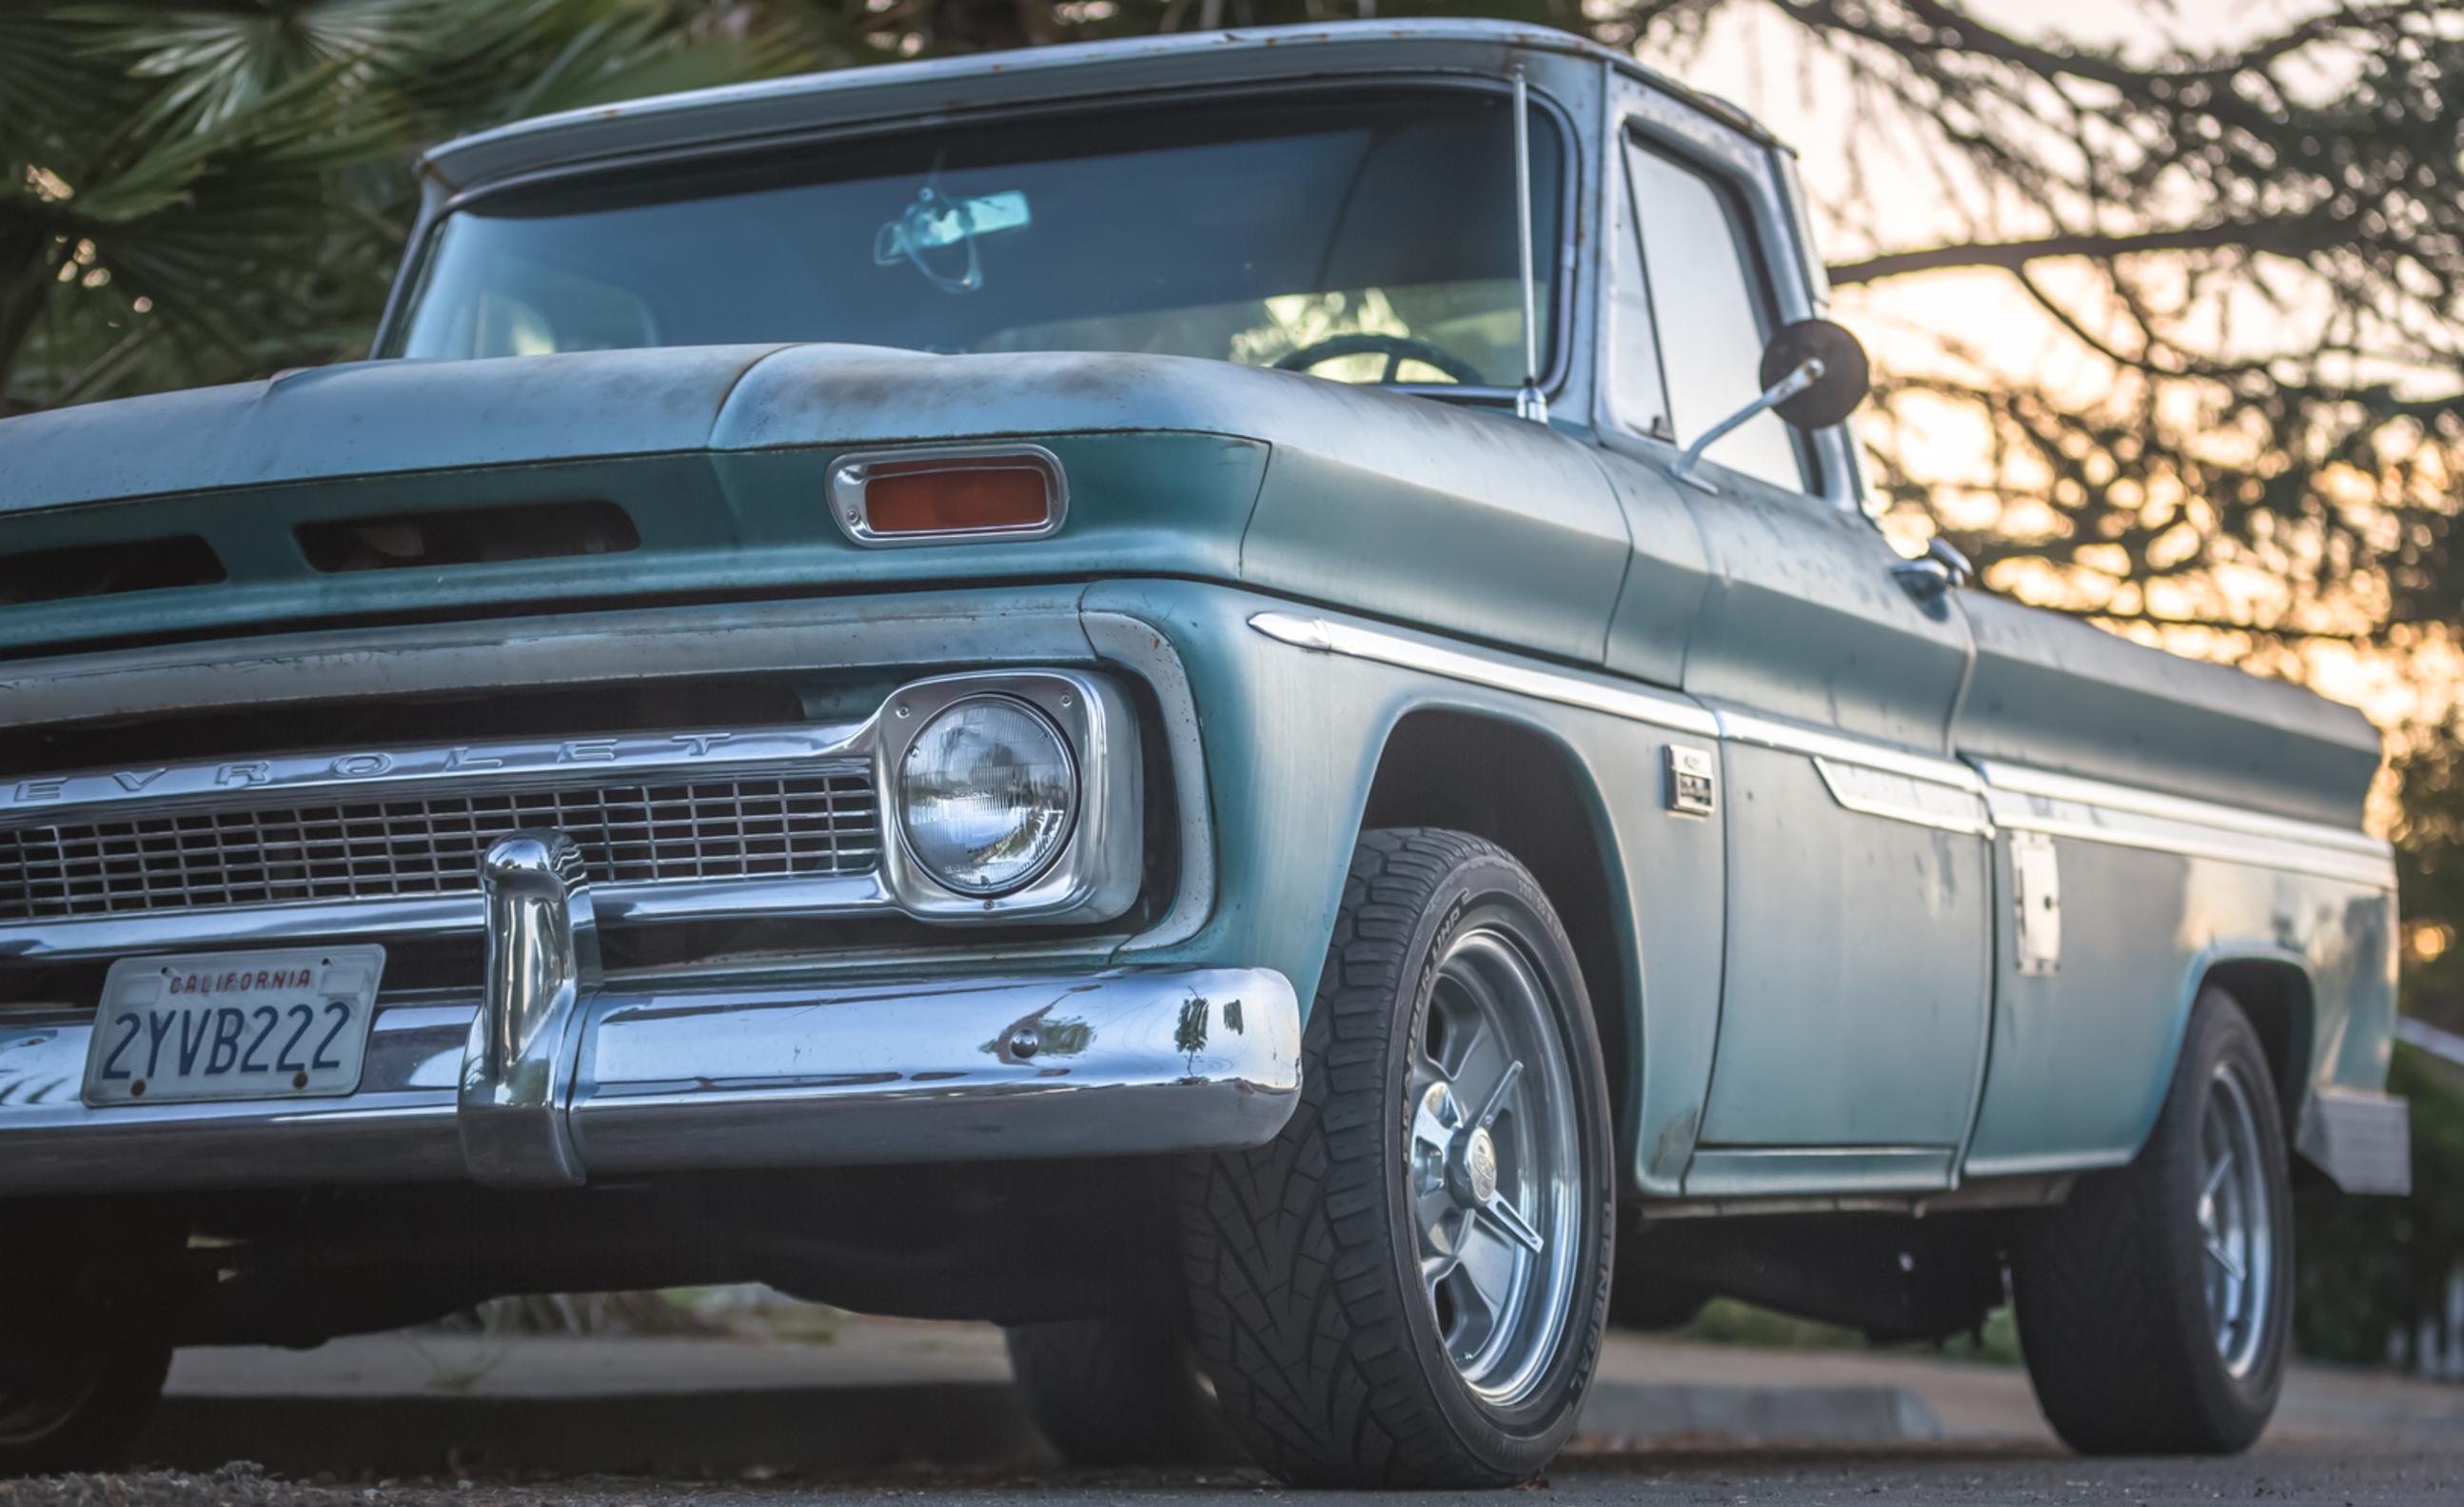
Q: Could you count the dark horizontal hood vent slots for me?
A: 2